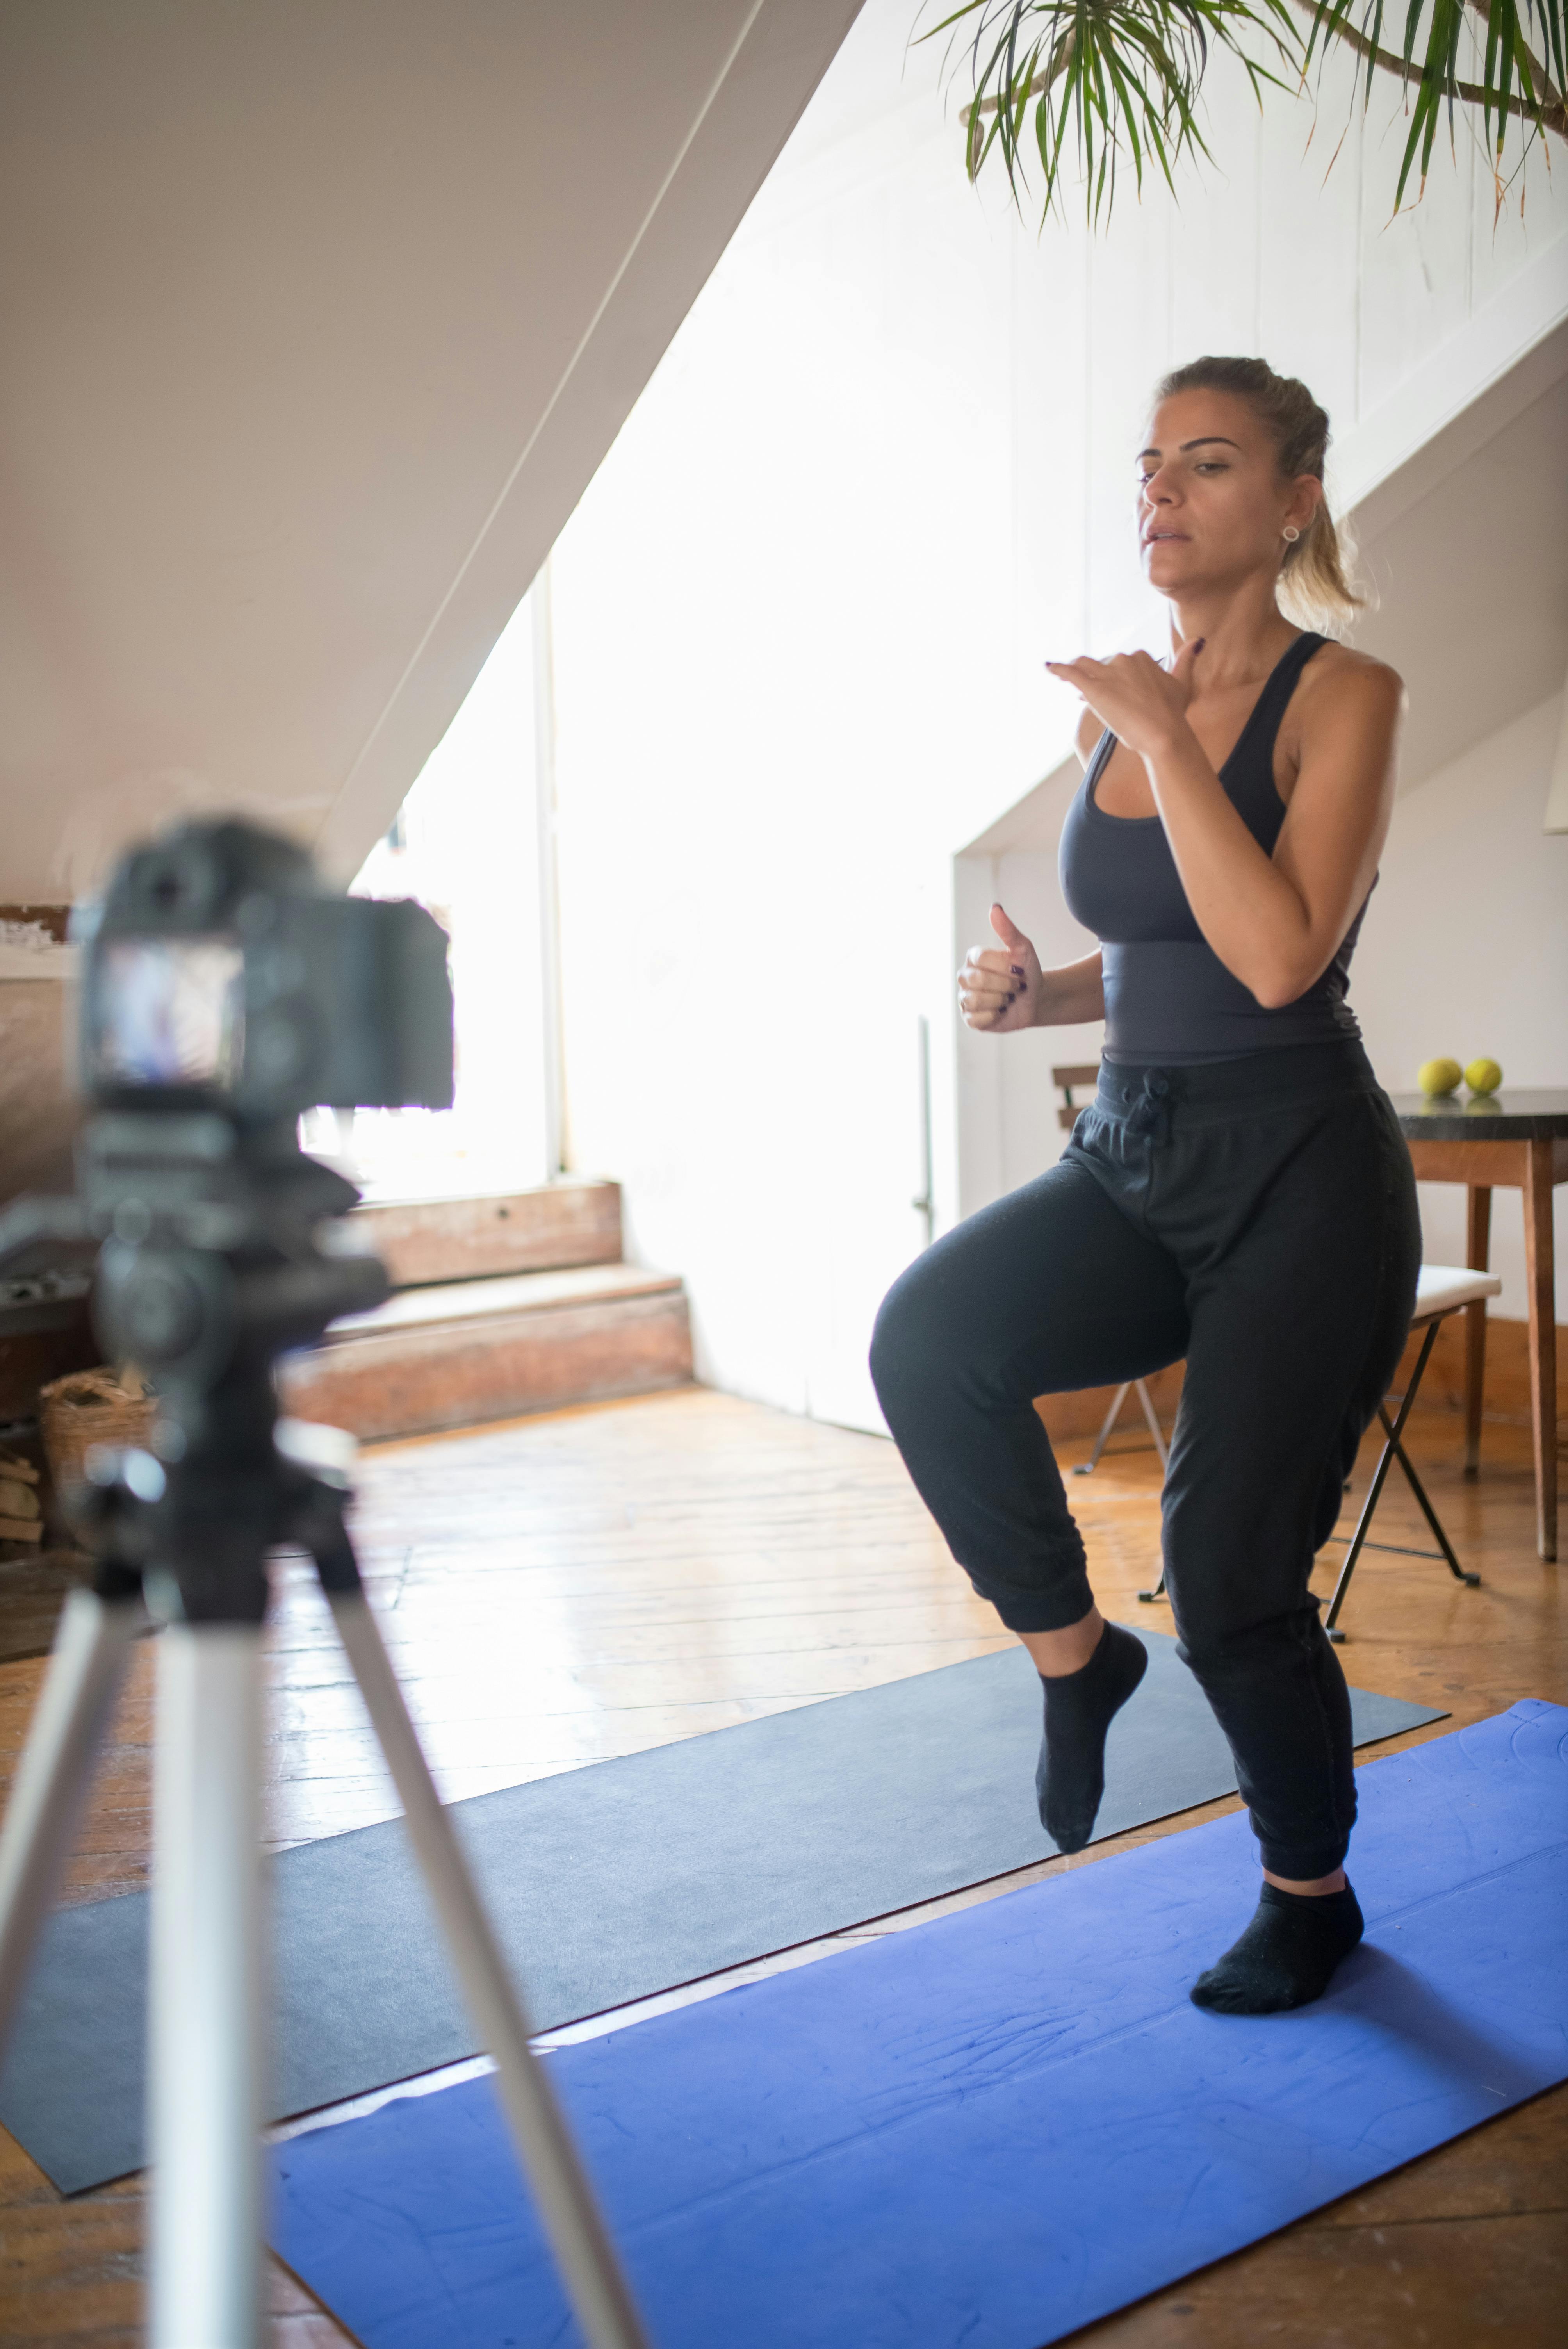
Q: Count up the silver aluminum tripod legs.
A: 3